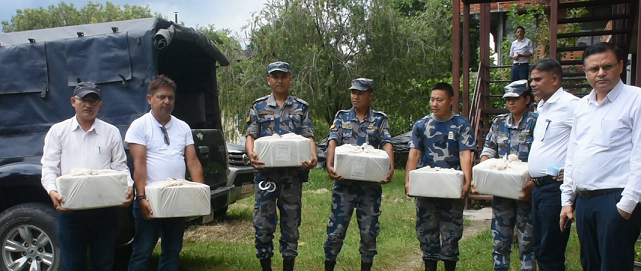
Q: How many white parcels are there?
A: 6